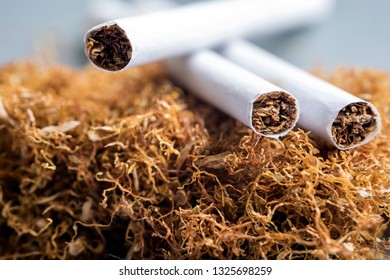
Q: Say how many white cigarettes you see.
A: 3